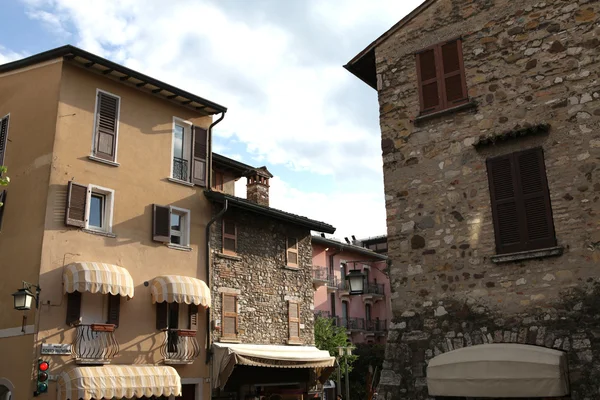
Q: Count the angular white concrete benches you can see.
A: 0